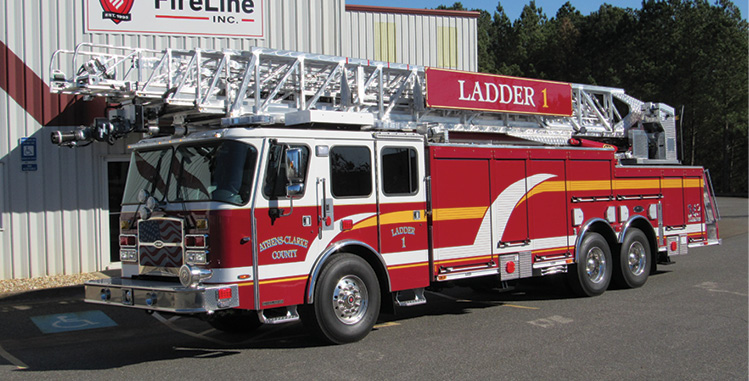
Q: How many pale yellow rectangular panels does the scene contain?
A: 2